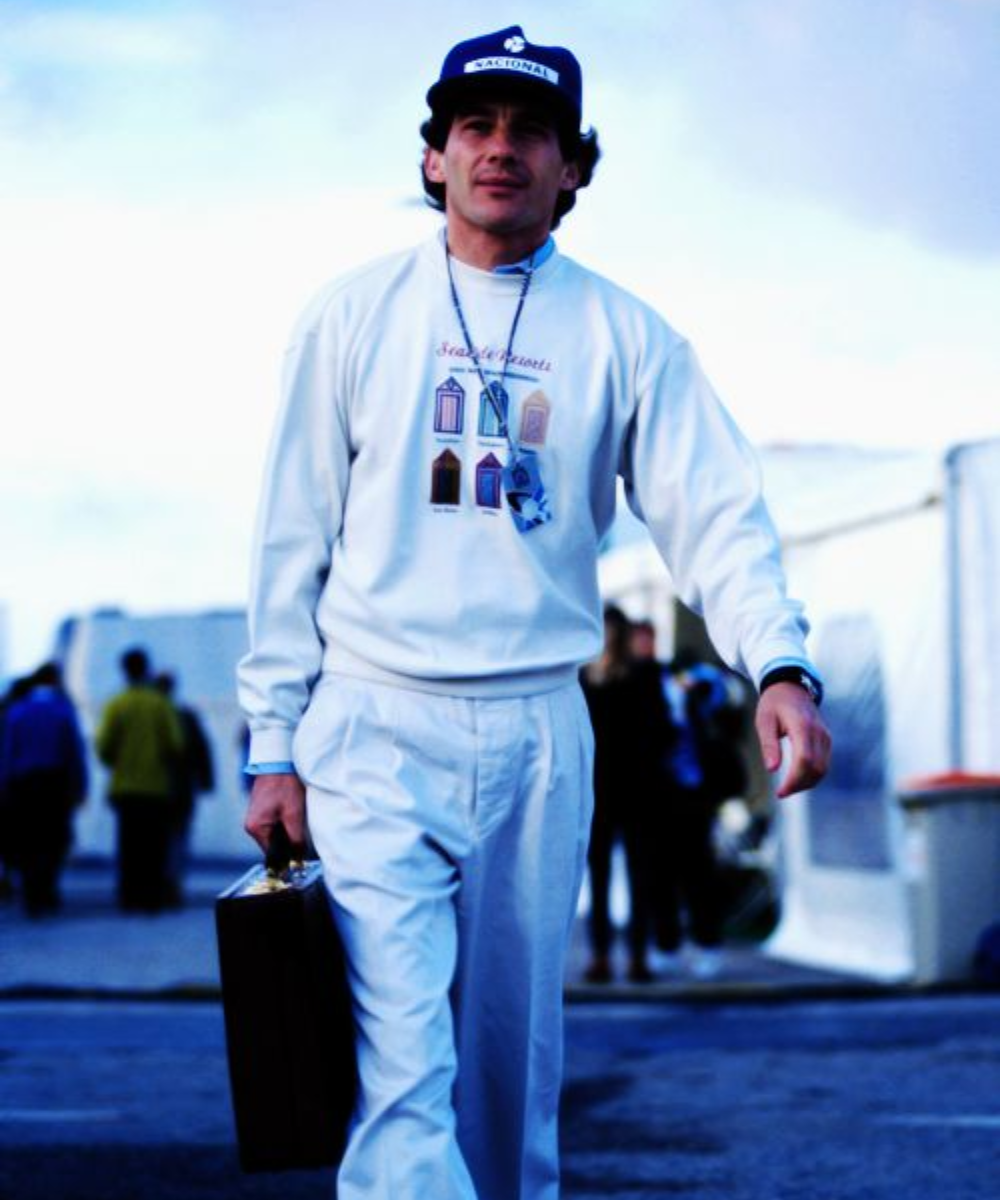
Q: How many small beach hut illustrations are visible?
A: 5